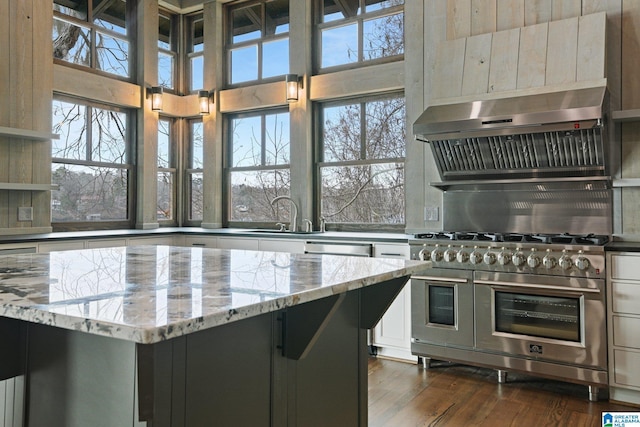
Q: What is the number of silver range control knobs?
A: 12